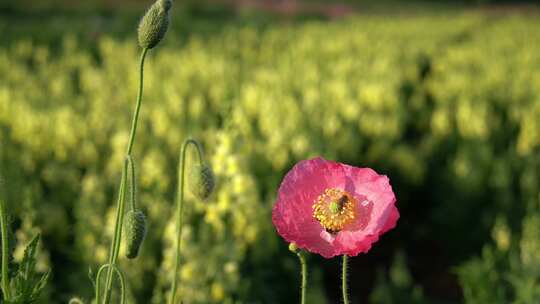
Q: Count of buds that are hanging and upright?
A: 3